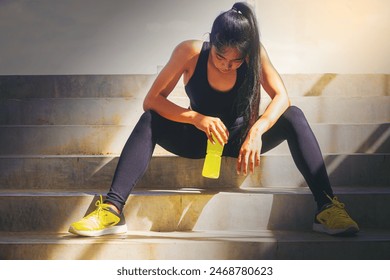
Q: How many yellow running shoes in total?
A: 2